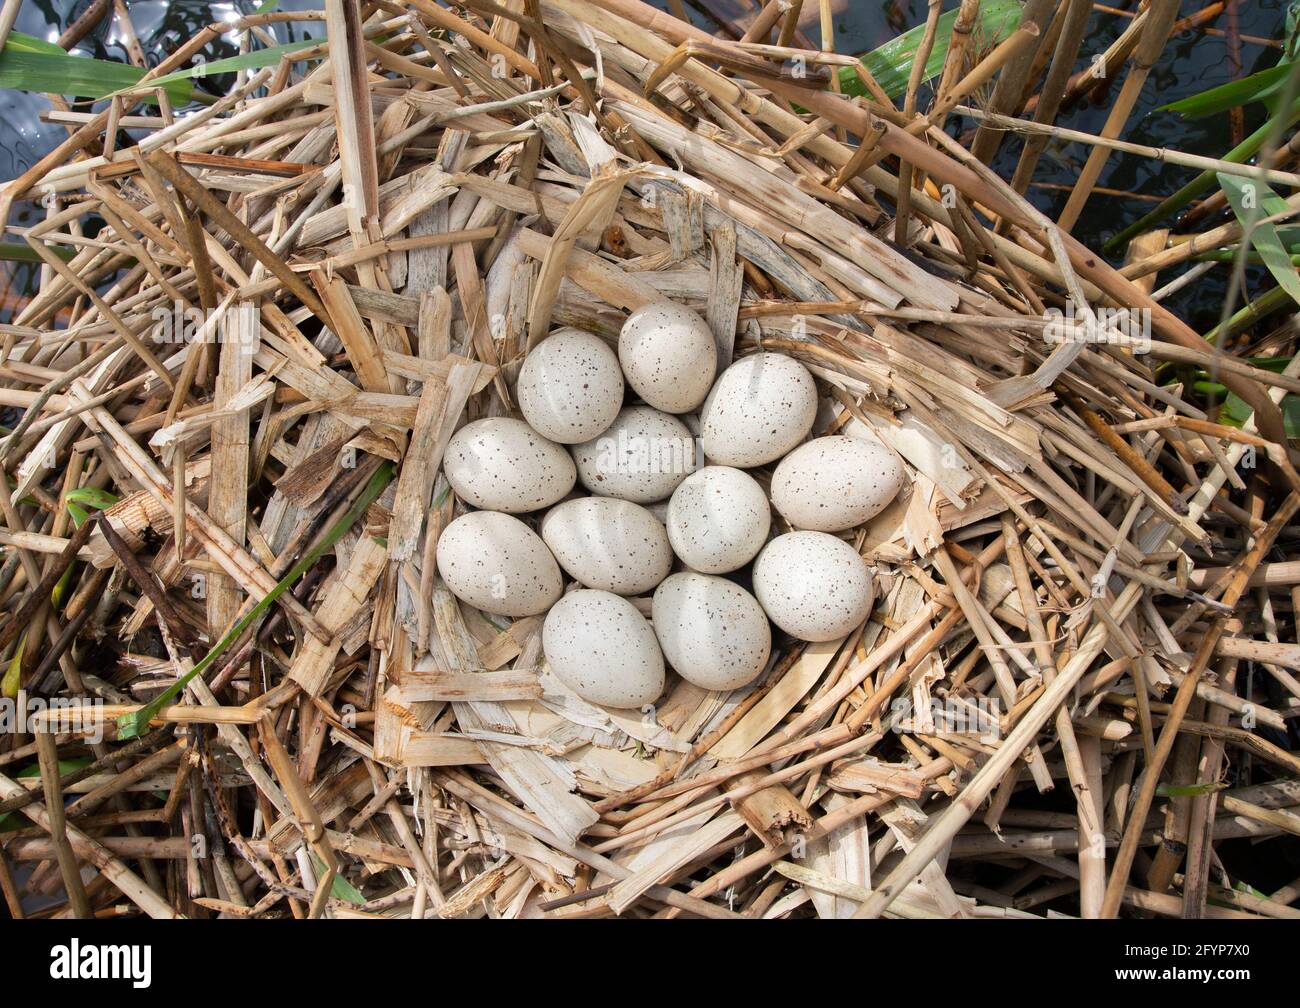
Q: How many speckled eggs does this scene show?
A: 12